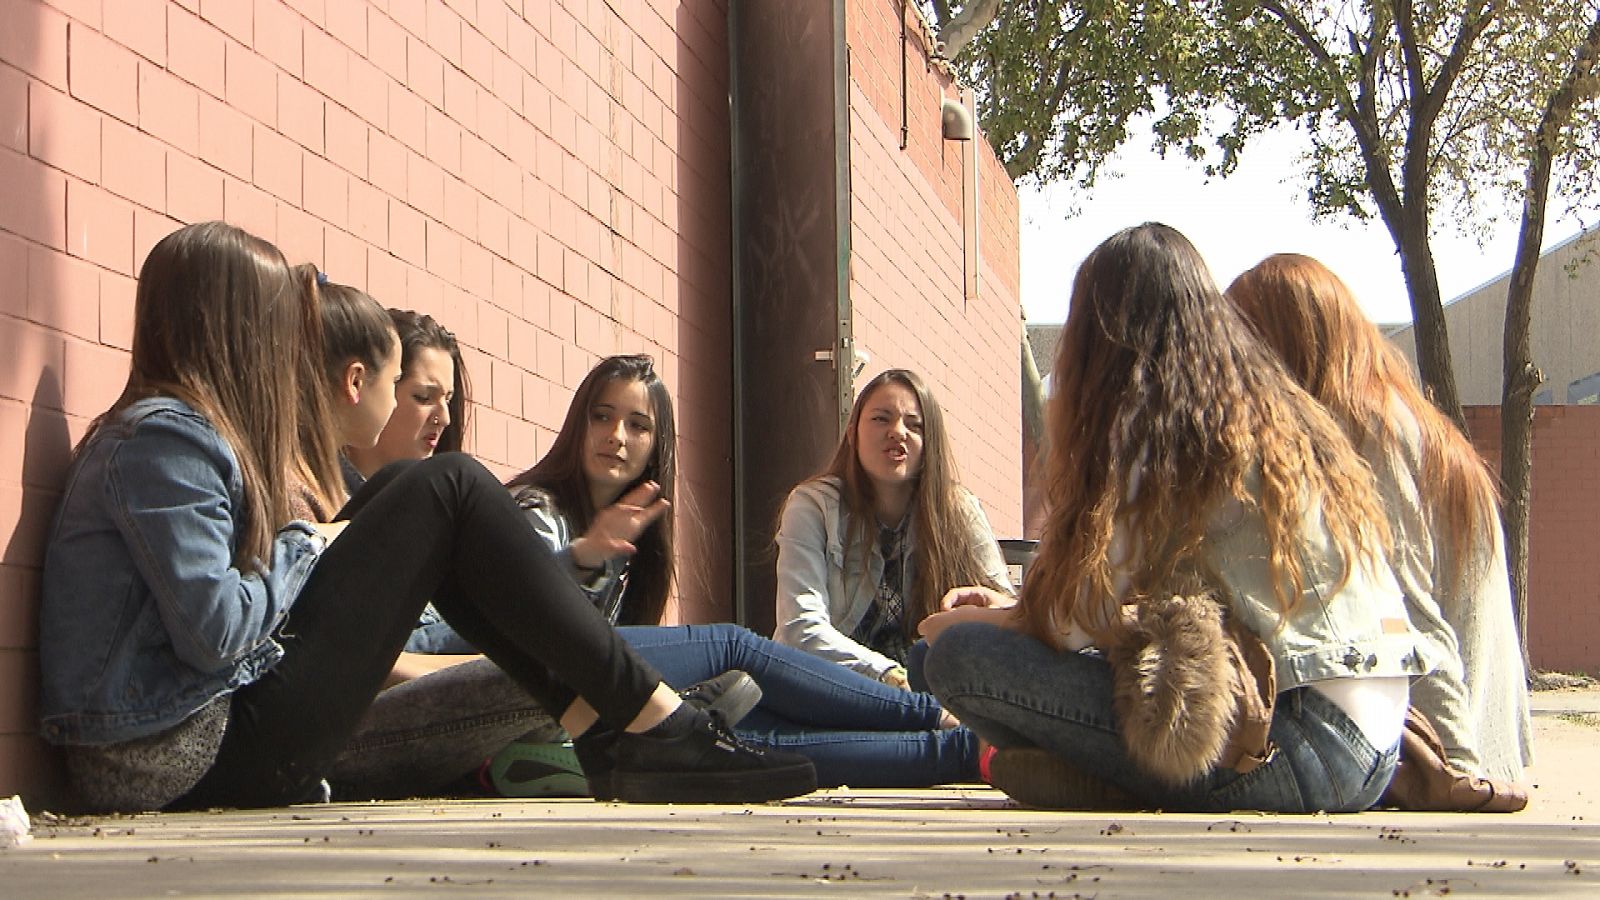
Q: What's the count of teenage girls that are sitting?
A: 7